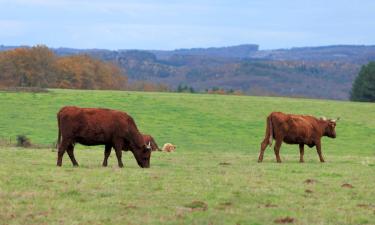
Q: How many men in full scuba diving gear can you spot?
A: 0